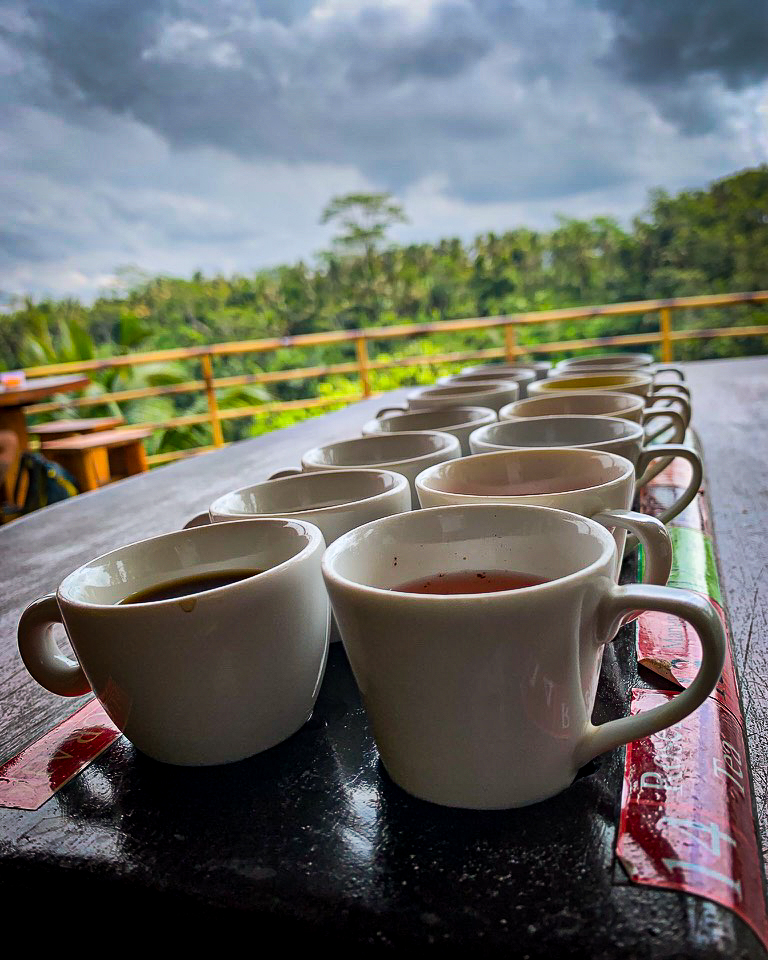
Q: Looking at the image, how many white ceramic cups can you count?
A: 14